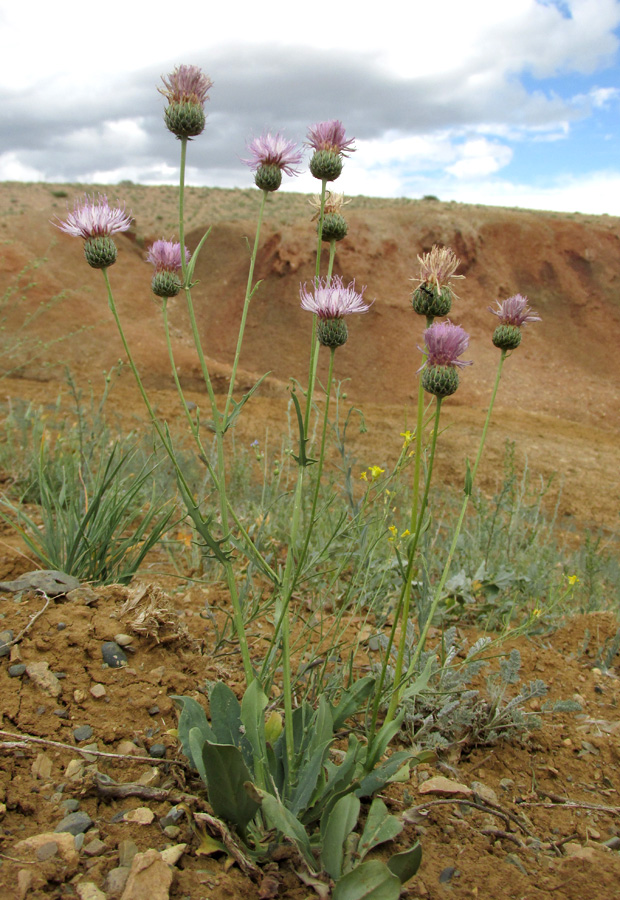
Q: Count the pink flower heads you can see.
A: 8